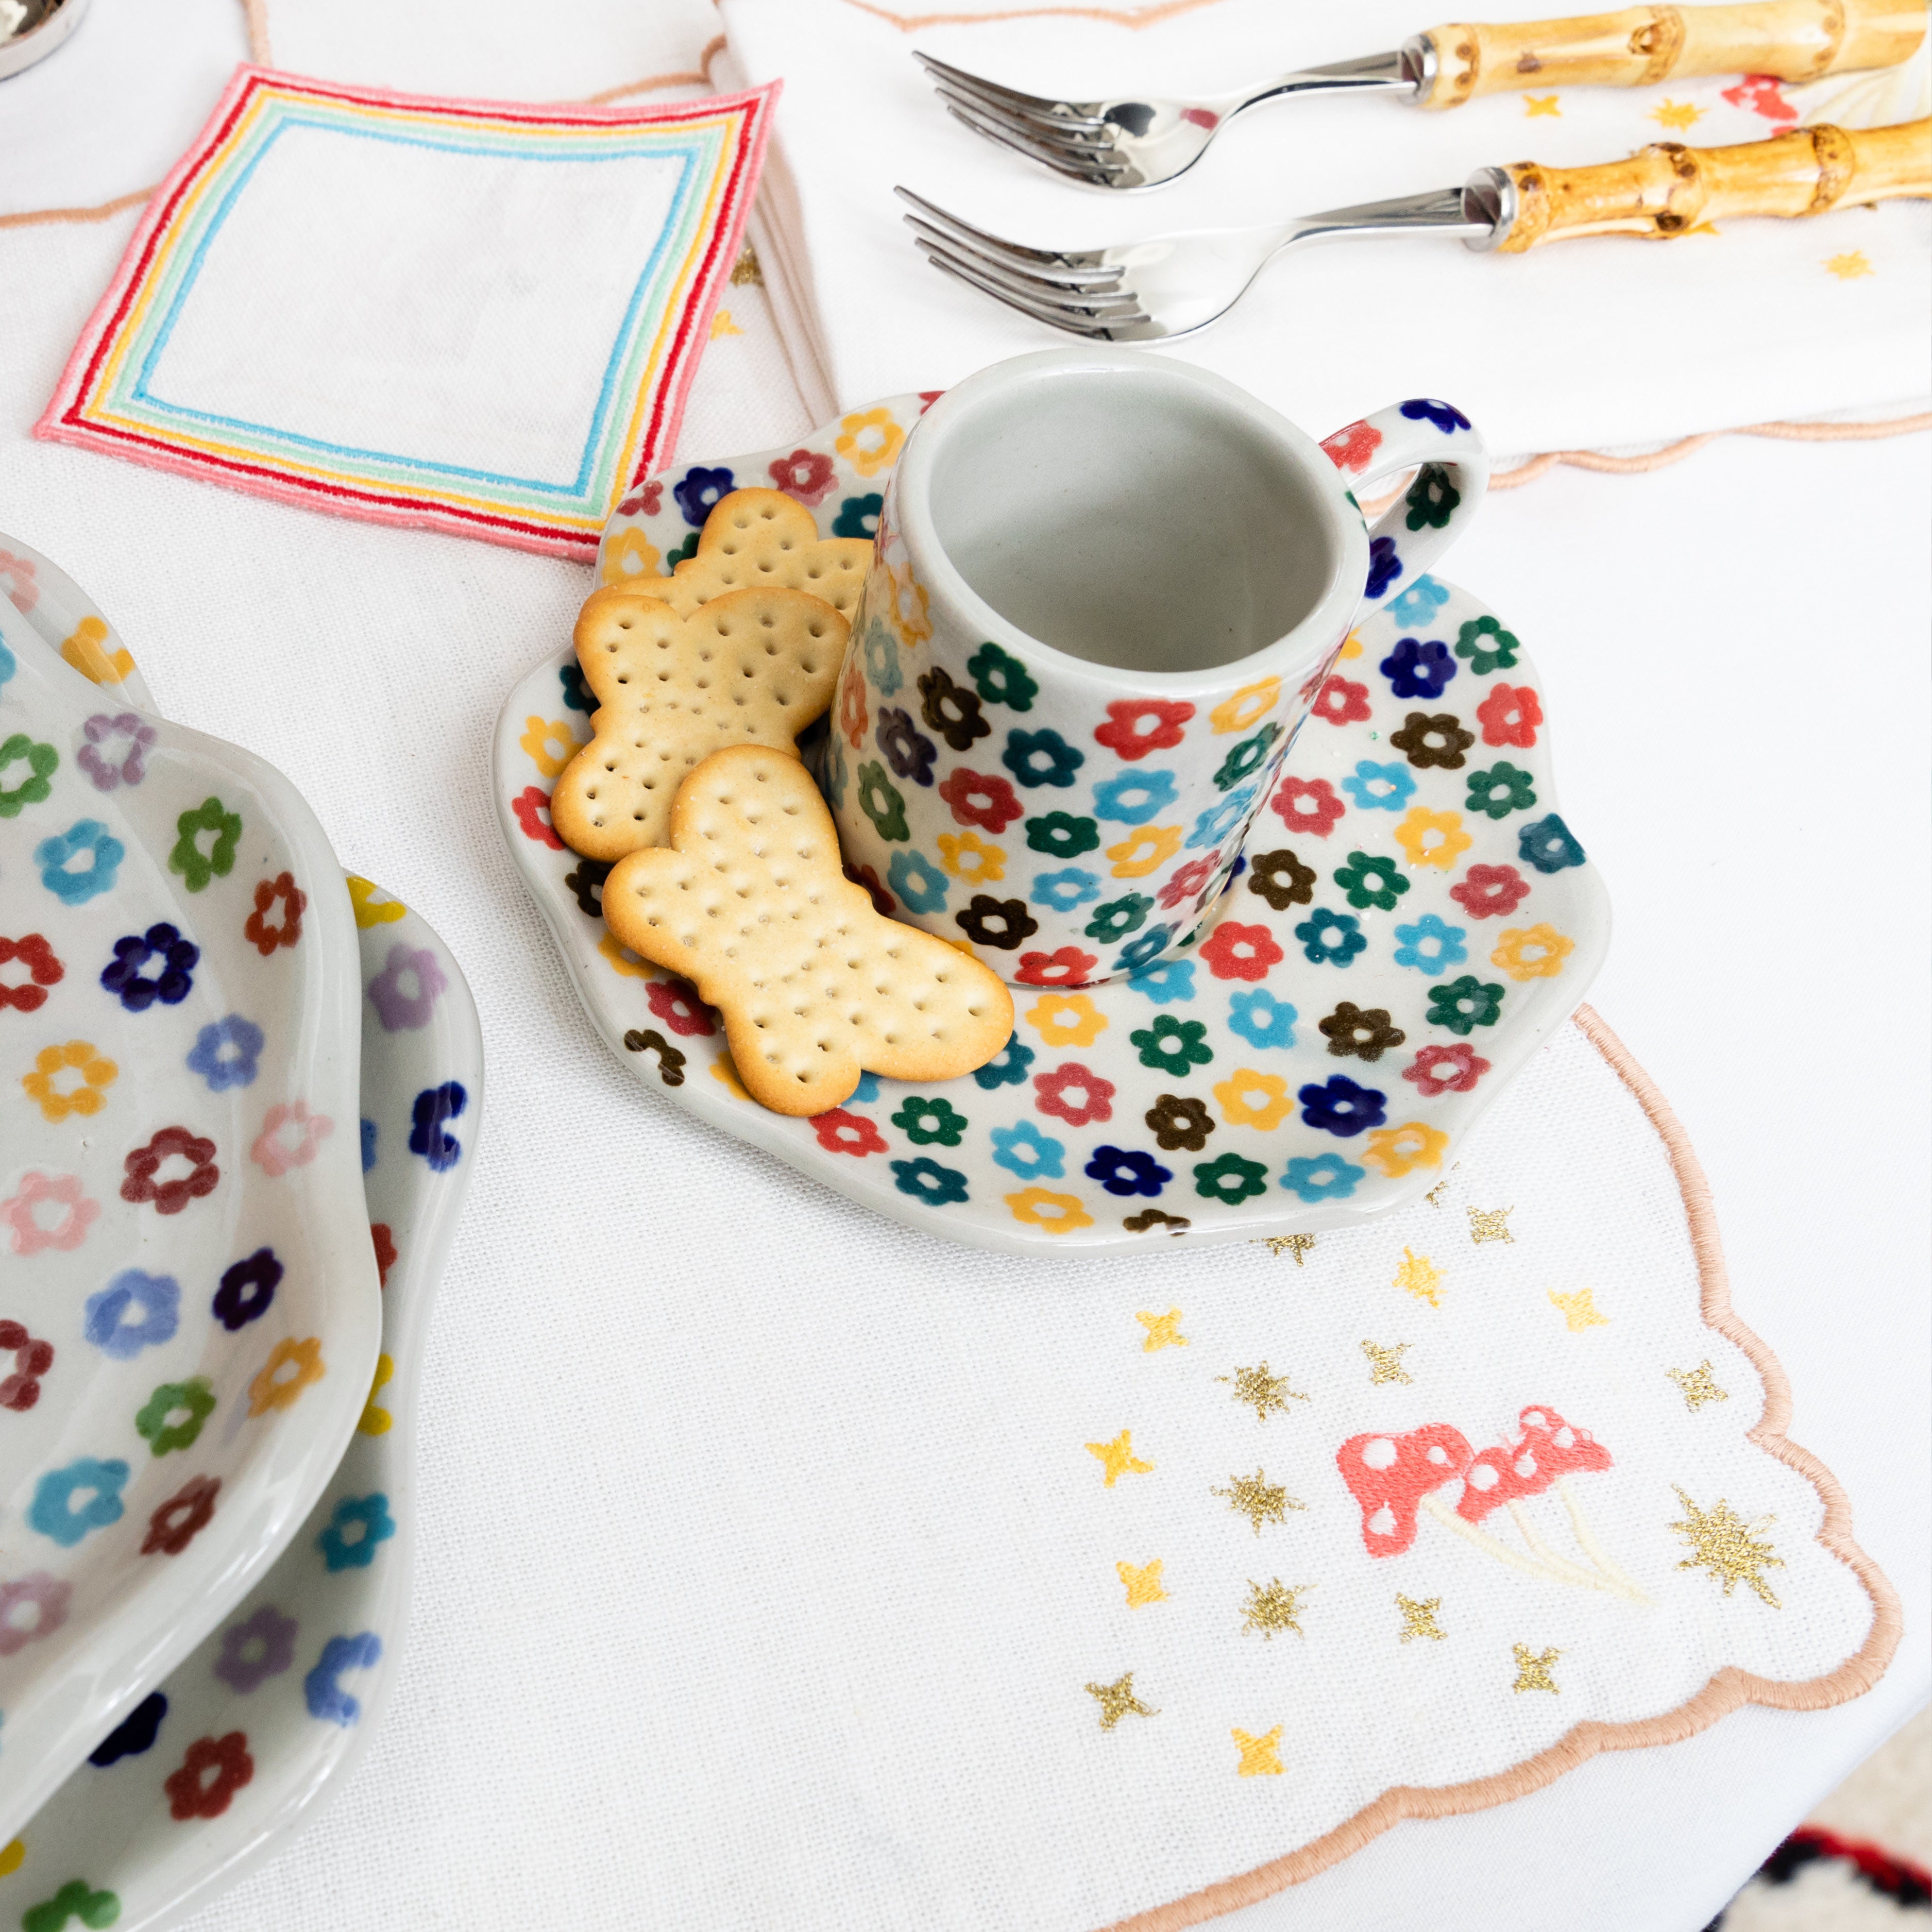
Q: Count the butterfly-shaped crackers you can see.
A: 3